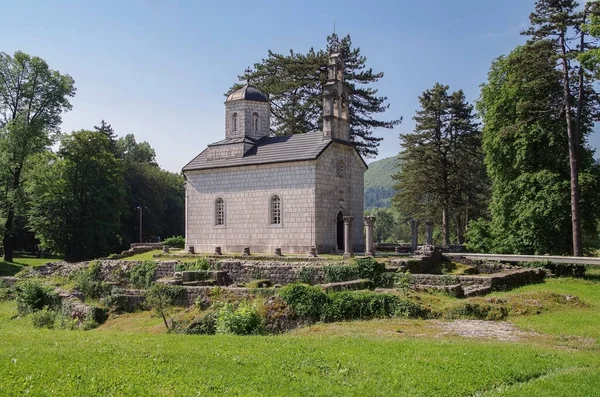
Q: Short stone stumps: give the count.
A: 6